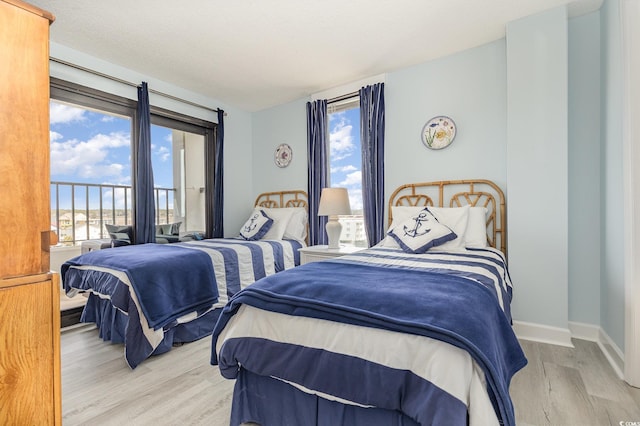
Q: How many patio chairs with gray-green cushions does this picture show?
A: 2